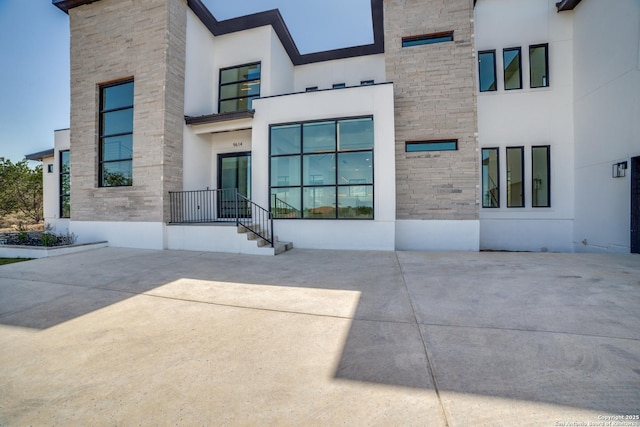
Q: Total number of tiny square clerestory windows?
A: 3